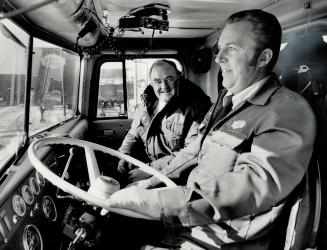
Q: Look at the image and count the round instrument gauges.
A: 6